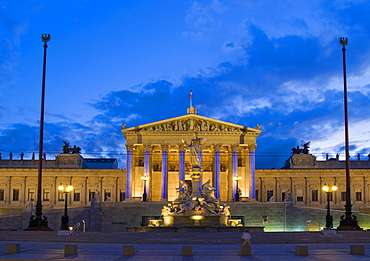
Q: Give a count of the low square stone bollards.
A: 7